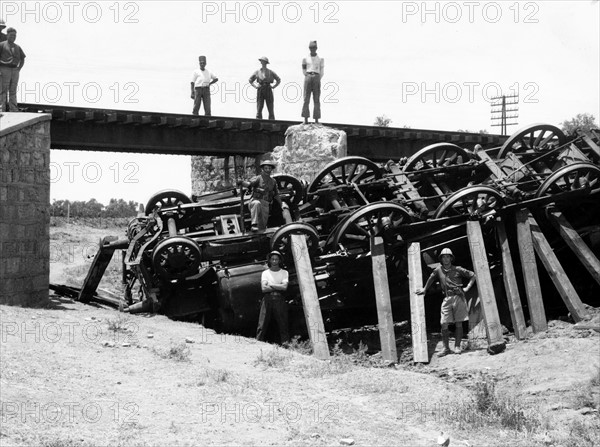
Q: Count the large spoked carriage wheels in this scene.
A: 6